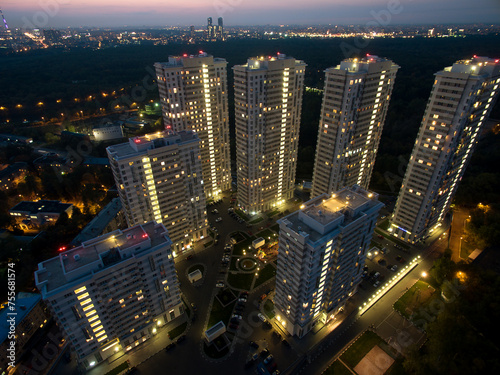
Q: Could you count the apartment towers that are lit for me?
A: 7